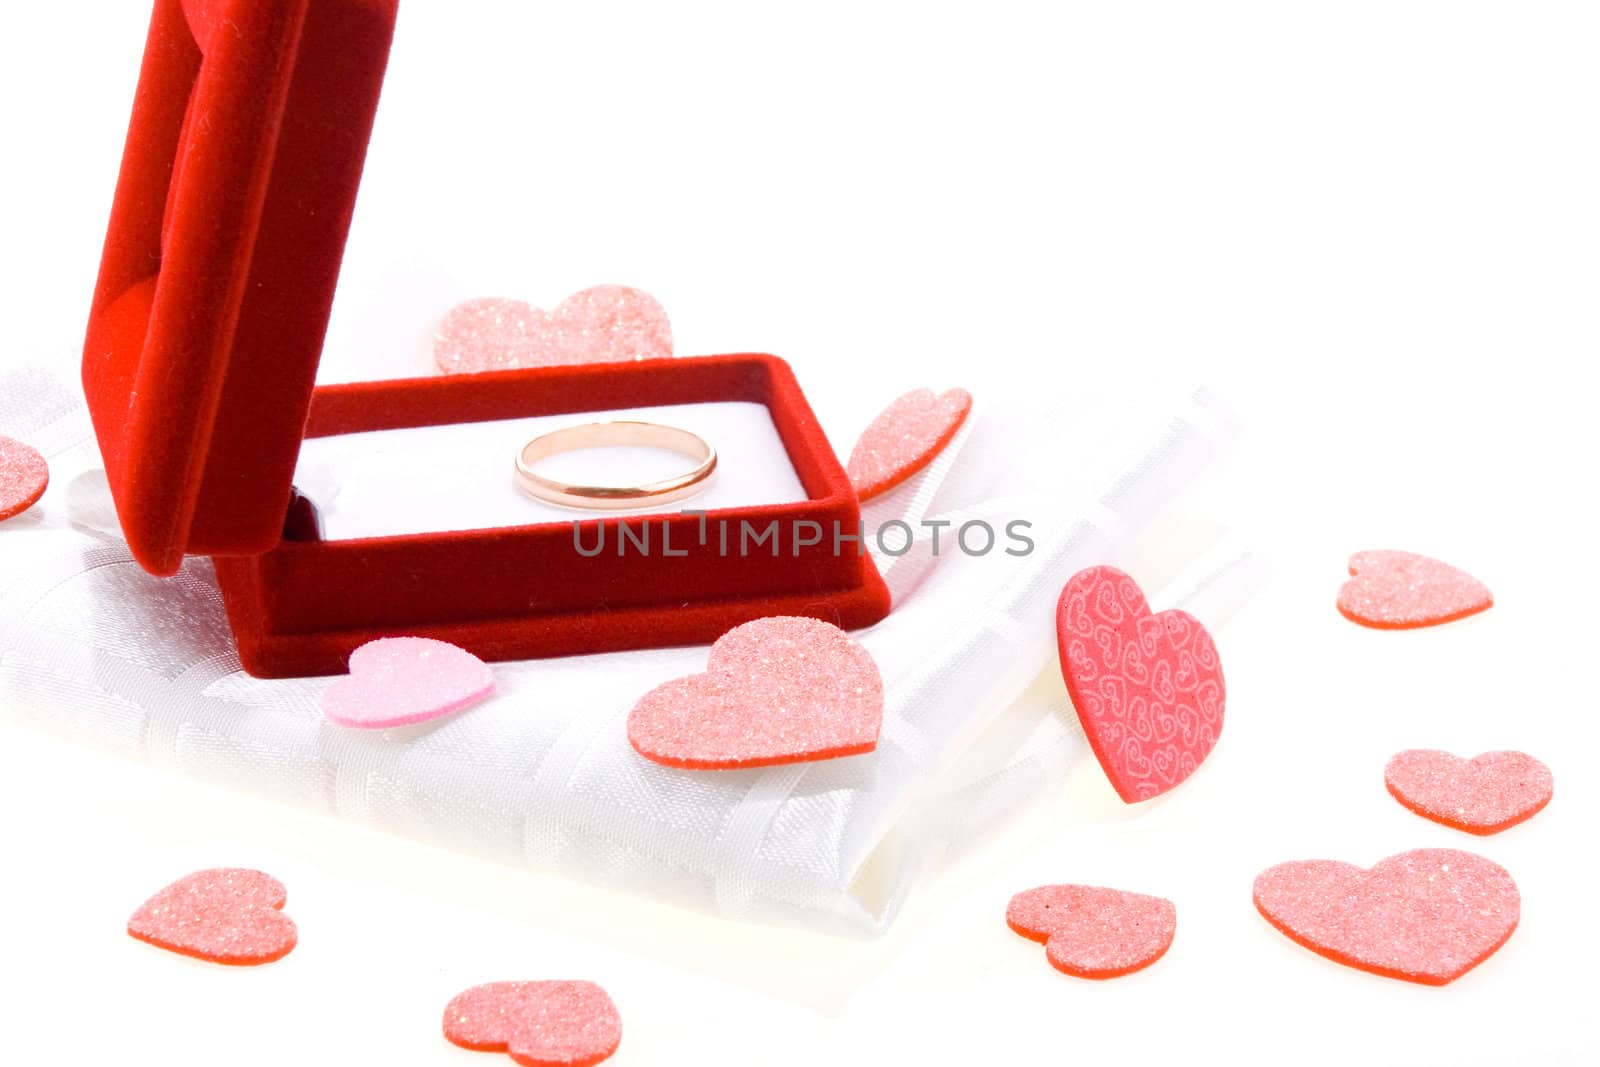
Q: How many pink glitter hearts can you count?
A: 11